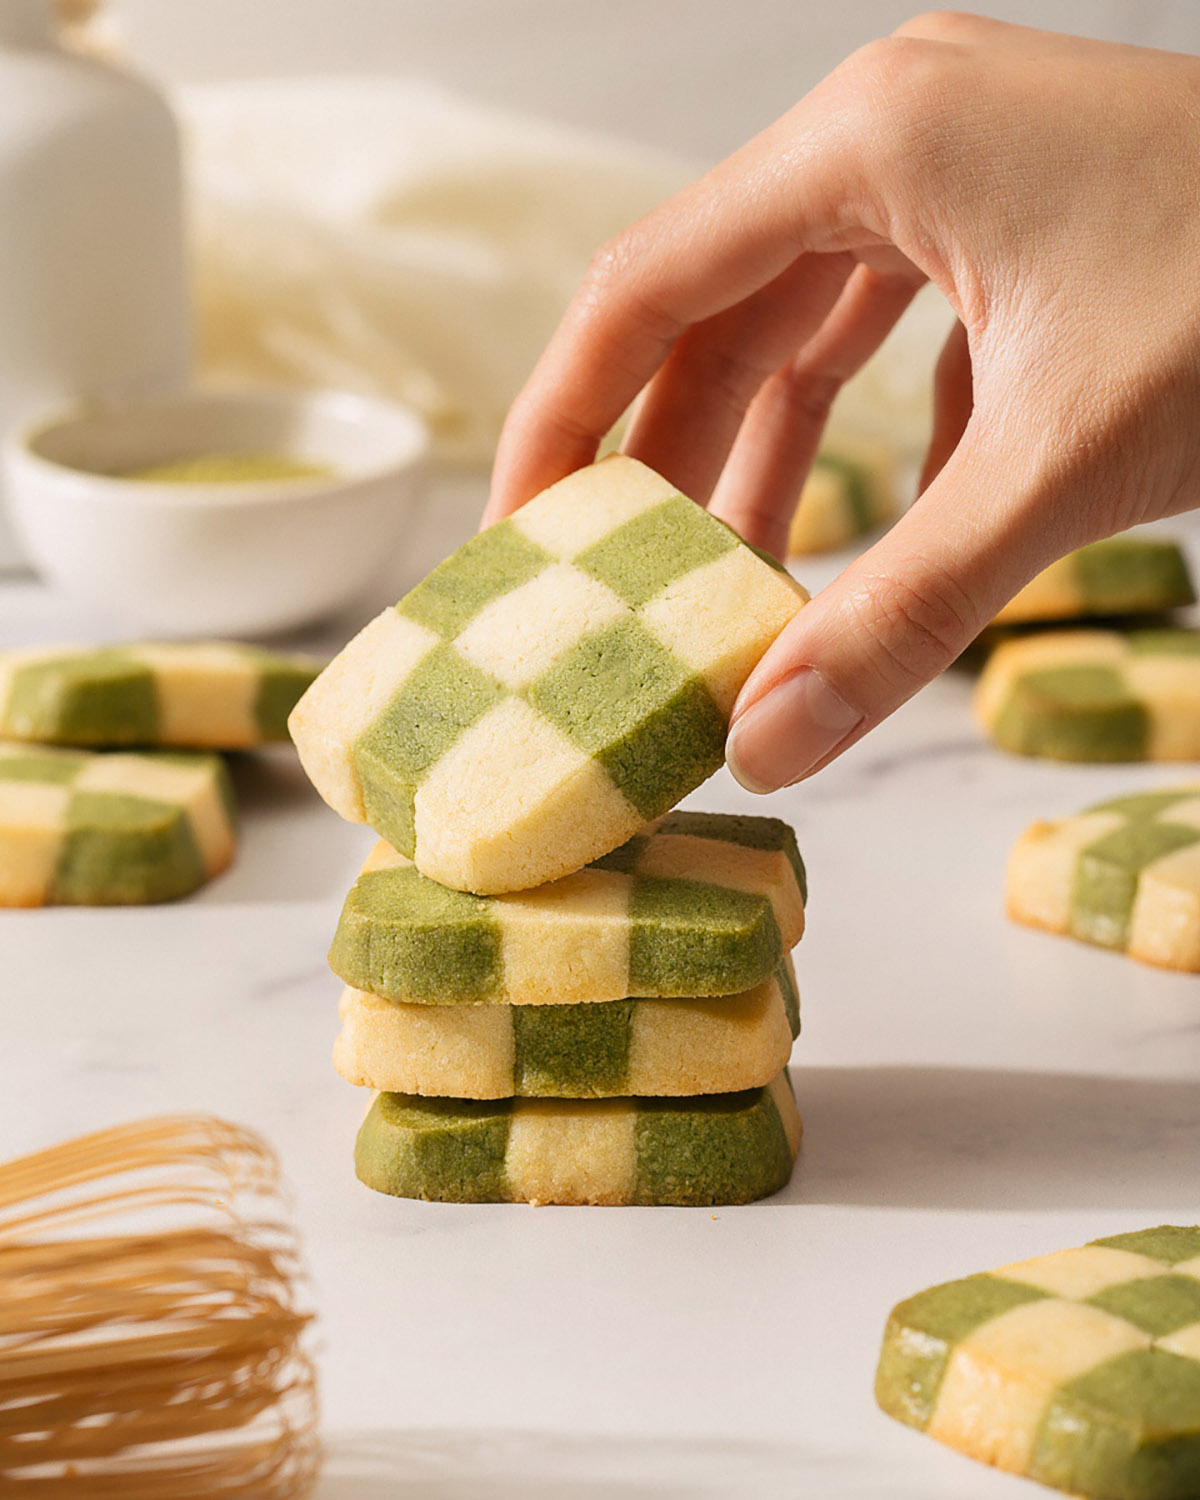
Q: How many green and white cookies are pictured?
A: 11